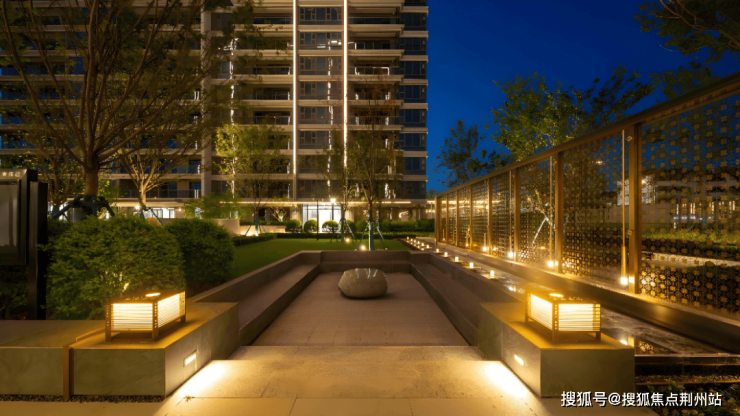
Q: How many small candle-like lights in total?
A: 11